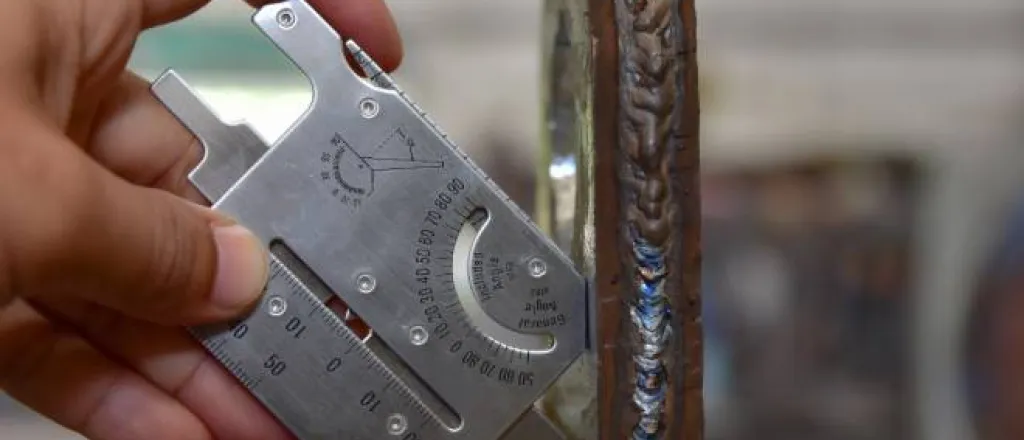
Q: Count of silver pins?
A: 7